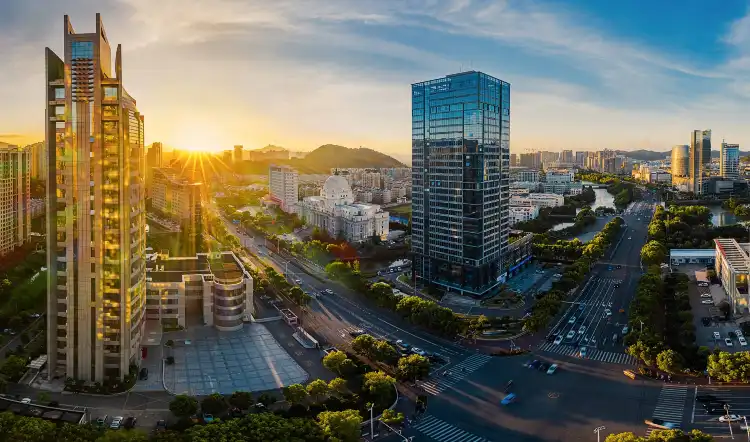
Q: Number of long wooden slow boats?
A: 0